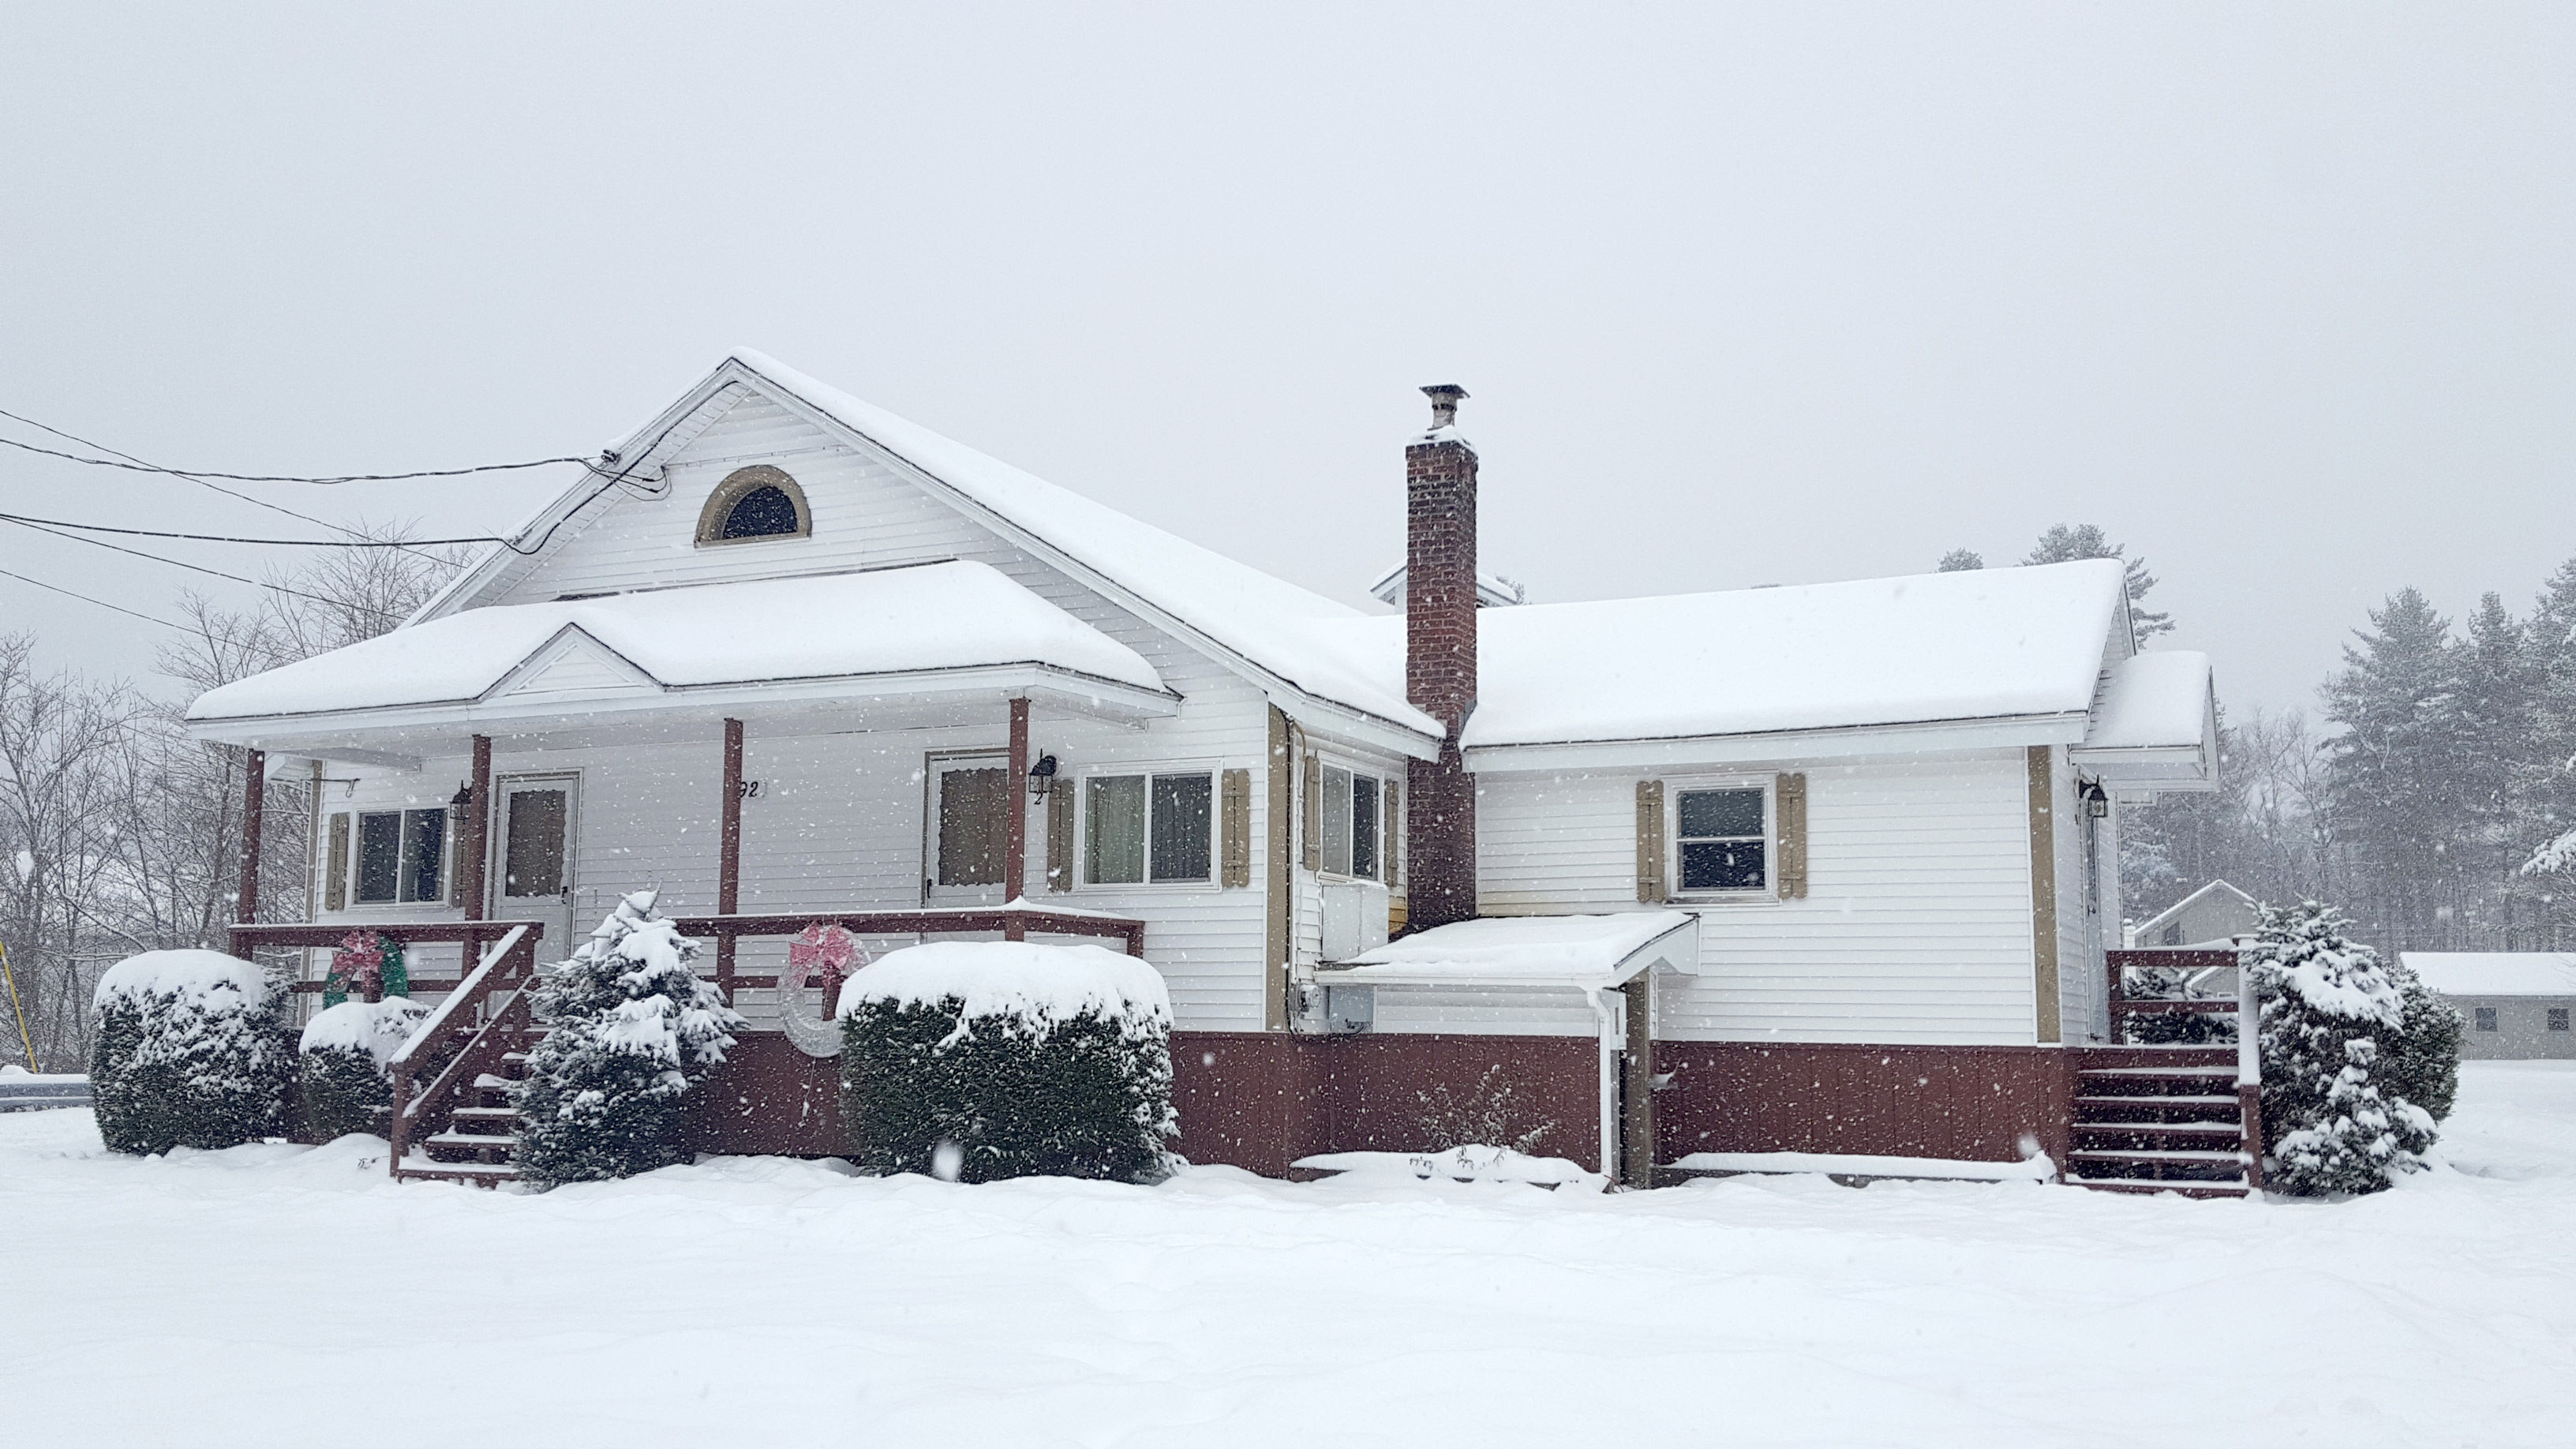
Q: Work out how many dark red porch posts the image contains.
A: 4